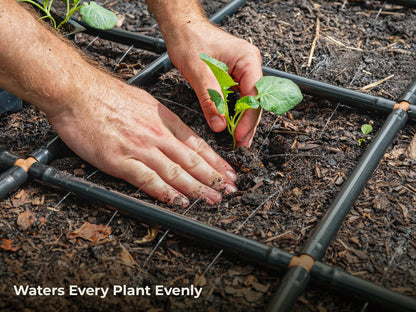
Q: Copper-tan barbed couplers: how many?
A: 3